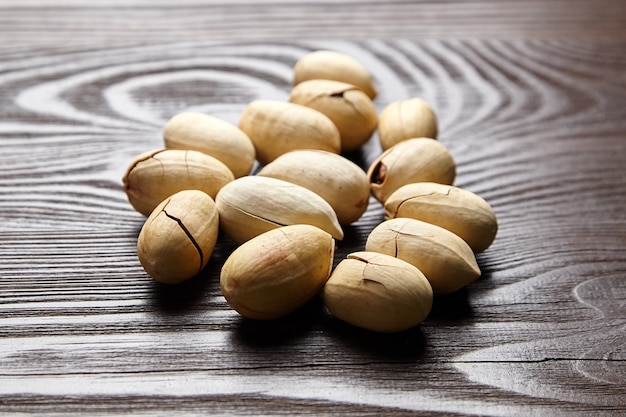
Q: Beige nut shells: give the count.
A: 14